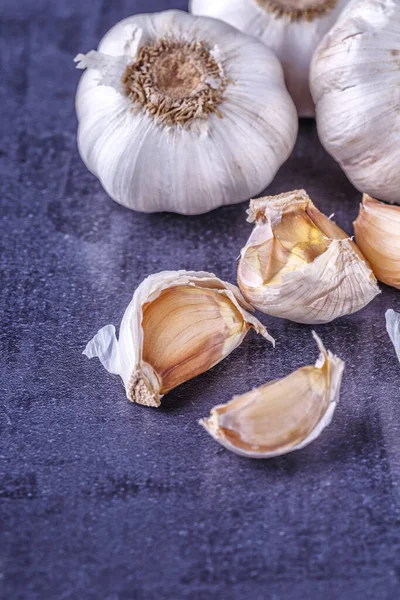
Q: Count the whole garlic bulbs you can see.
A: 3